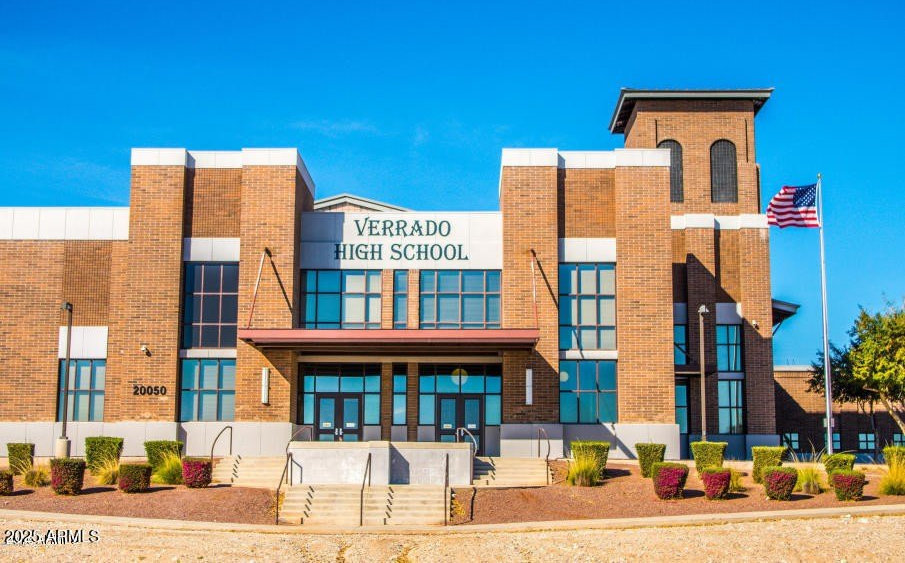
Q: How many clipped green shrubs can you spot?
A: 9